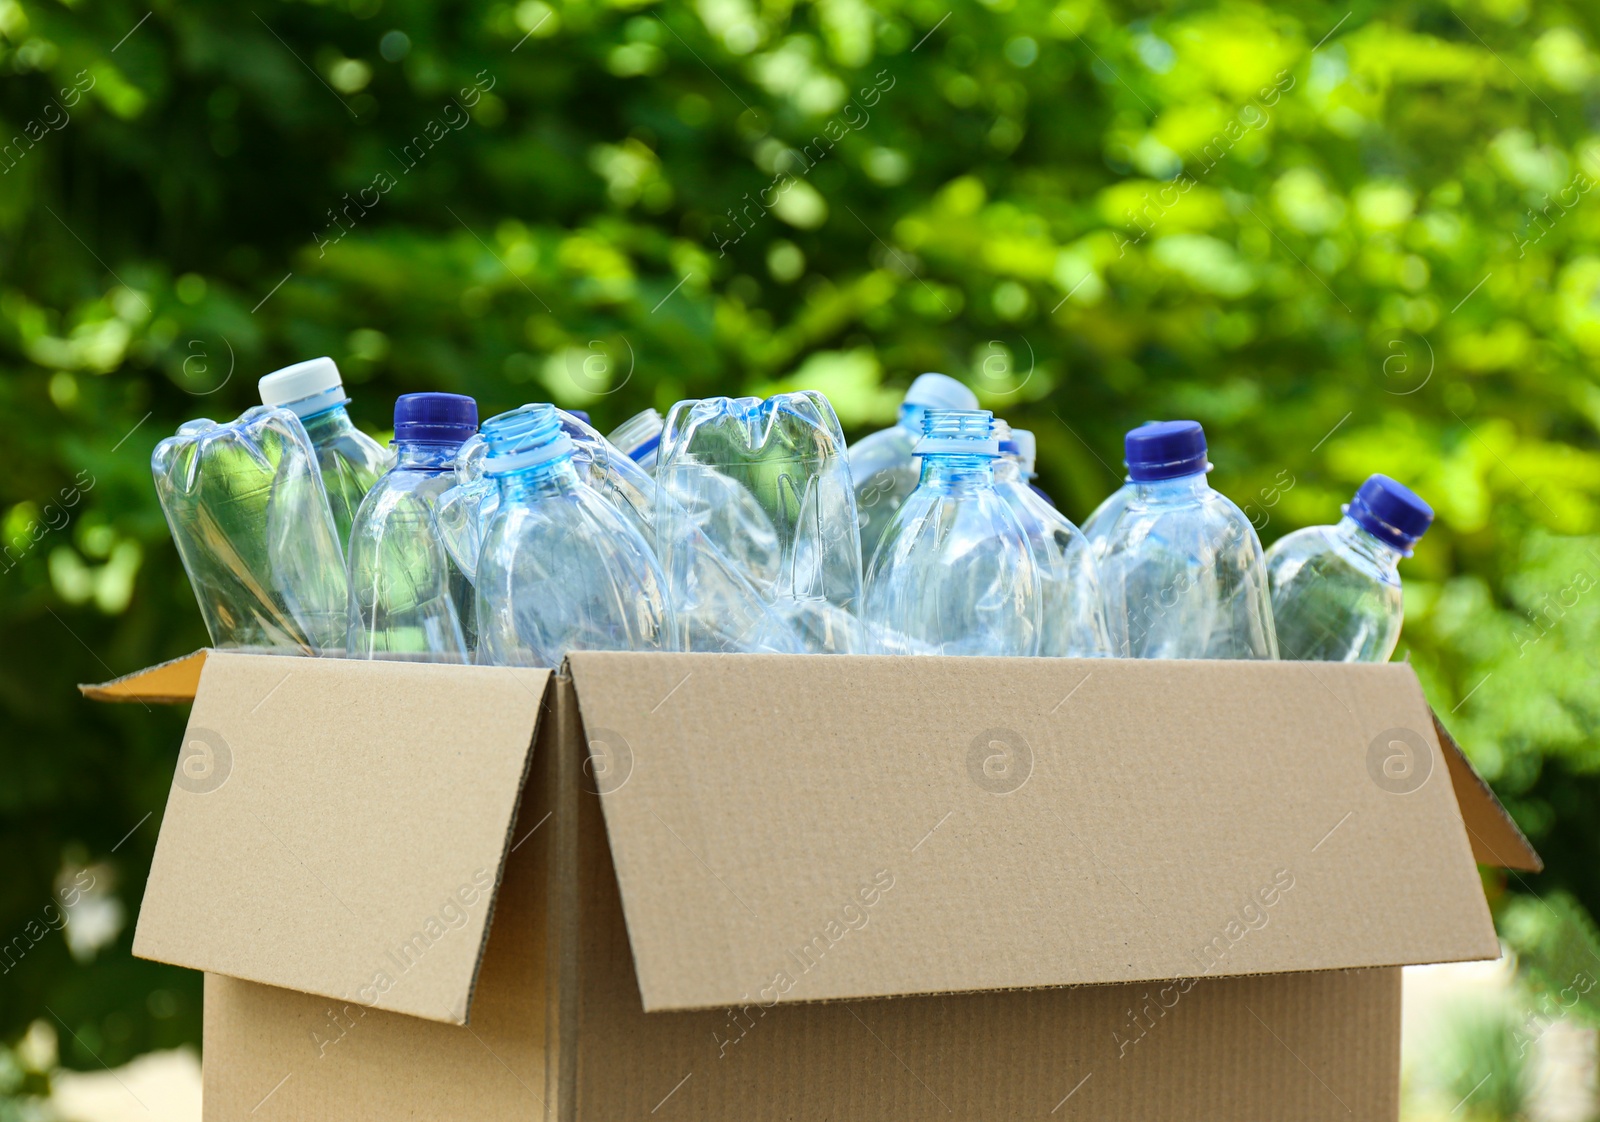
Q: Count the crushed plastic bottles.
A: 0